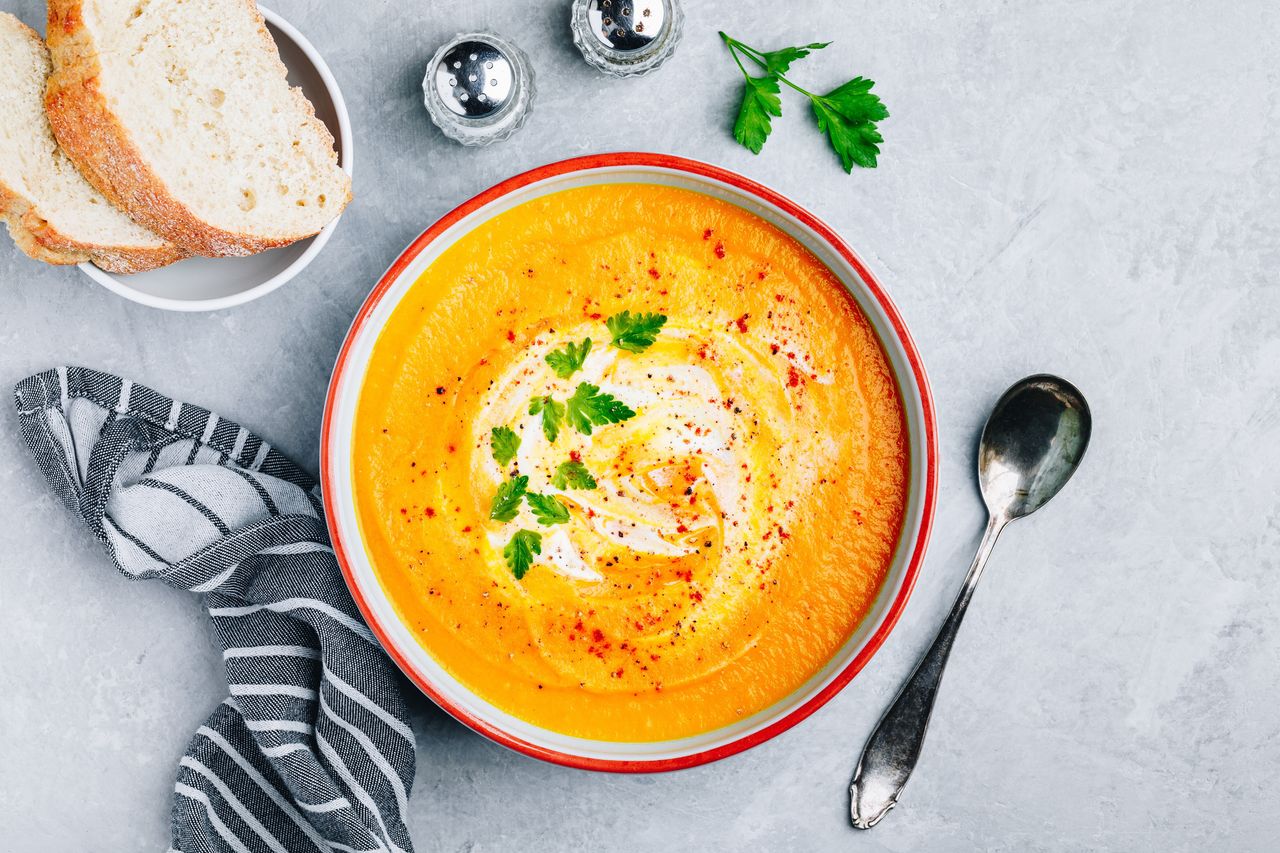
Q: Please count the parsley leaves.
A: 12